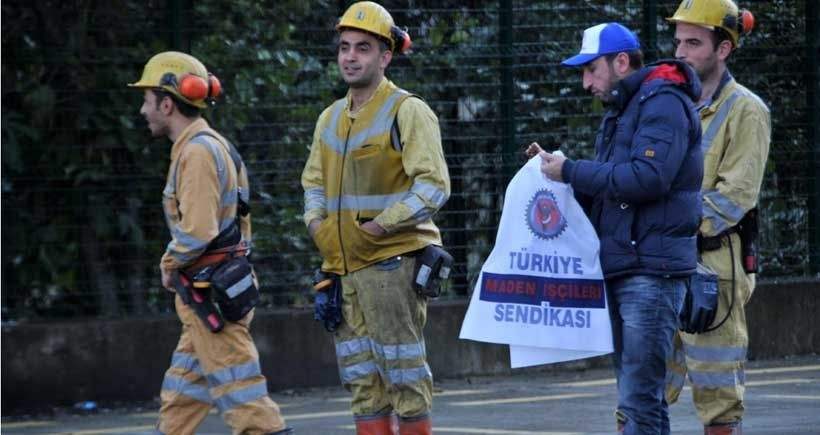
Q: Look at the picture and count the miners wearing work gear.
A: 3